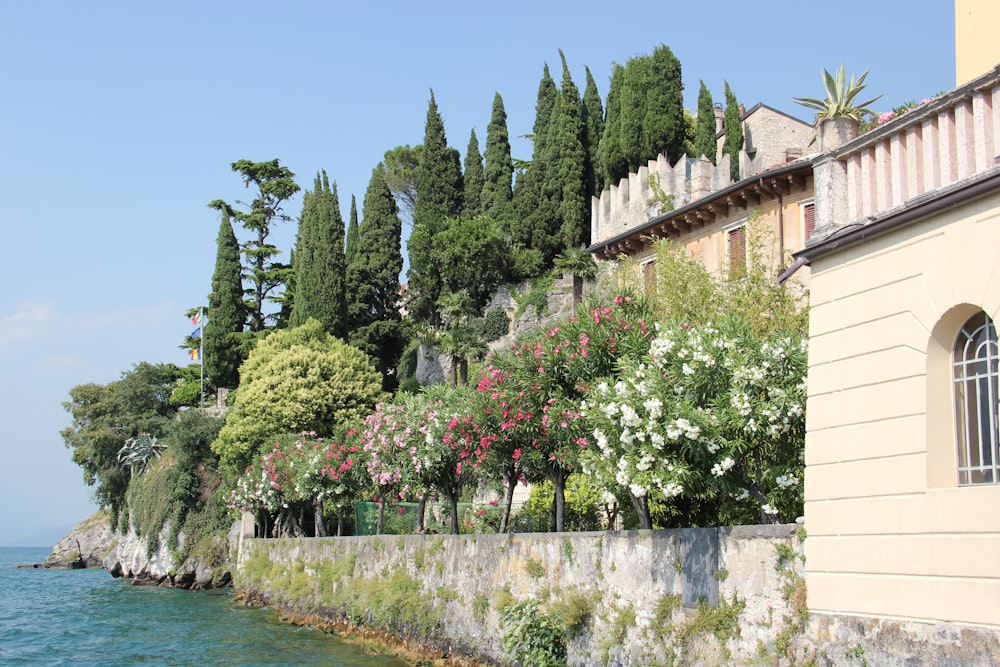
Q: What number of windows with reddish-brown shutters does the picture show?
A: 3